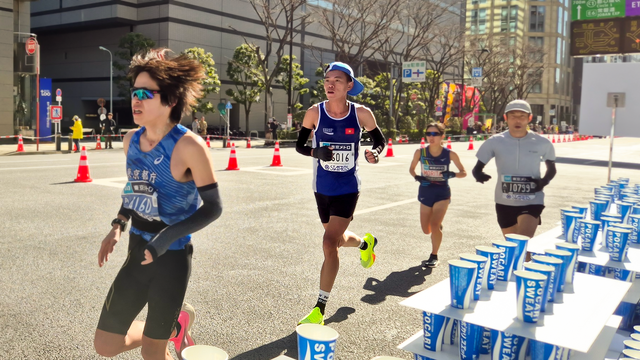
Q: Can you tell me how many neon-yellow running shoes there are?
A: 2